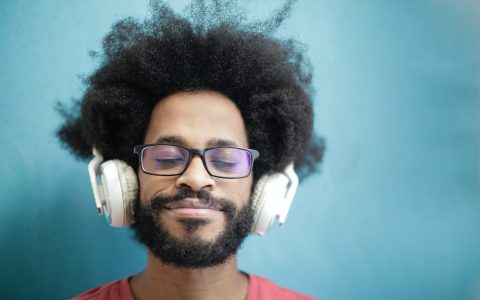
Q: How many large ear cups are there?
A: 2